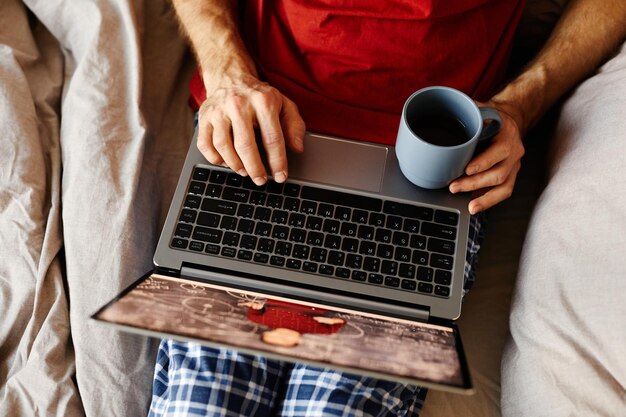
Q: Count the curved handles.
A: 1